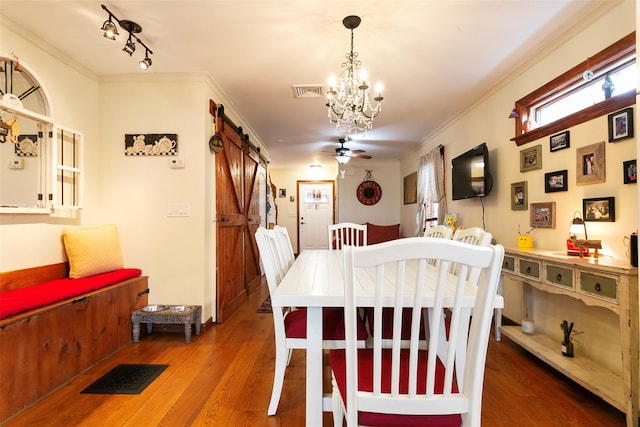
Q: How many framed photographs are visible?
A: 9